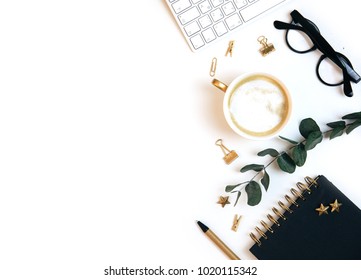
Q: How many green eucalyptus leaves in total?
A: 15